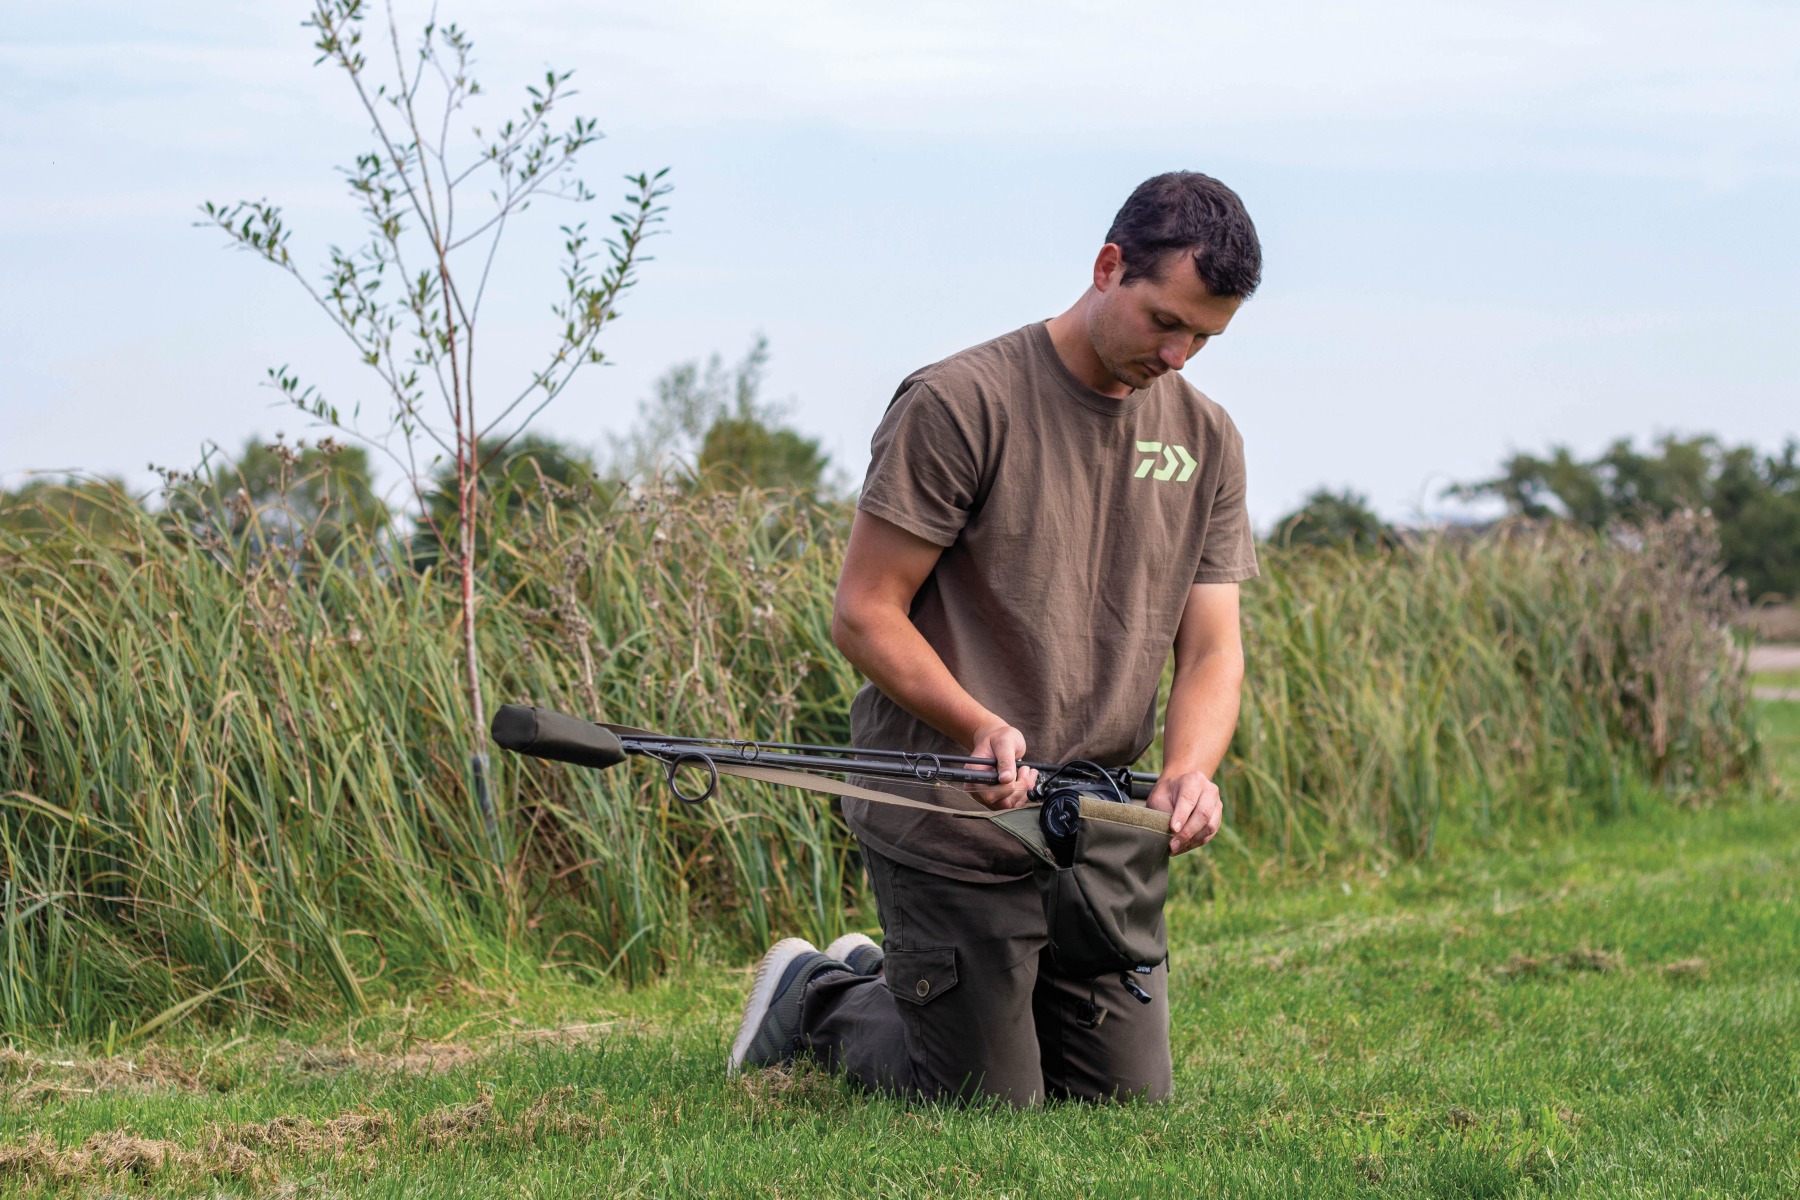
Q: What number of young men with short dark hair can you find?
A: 1